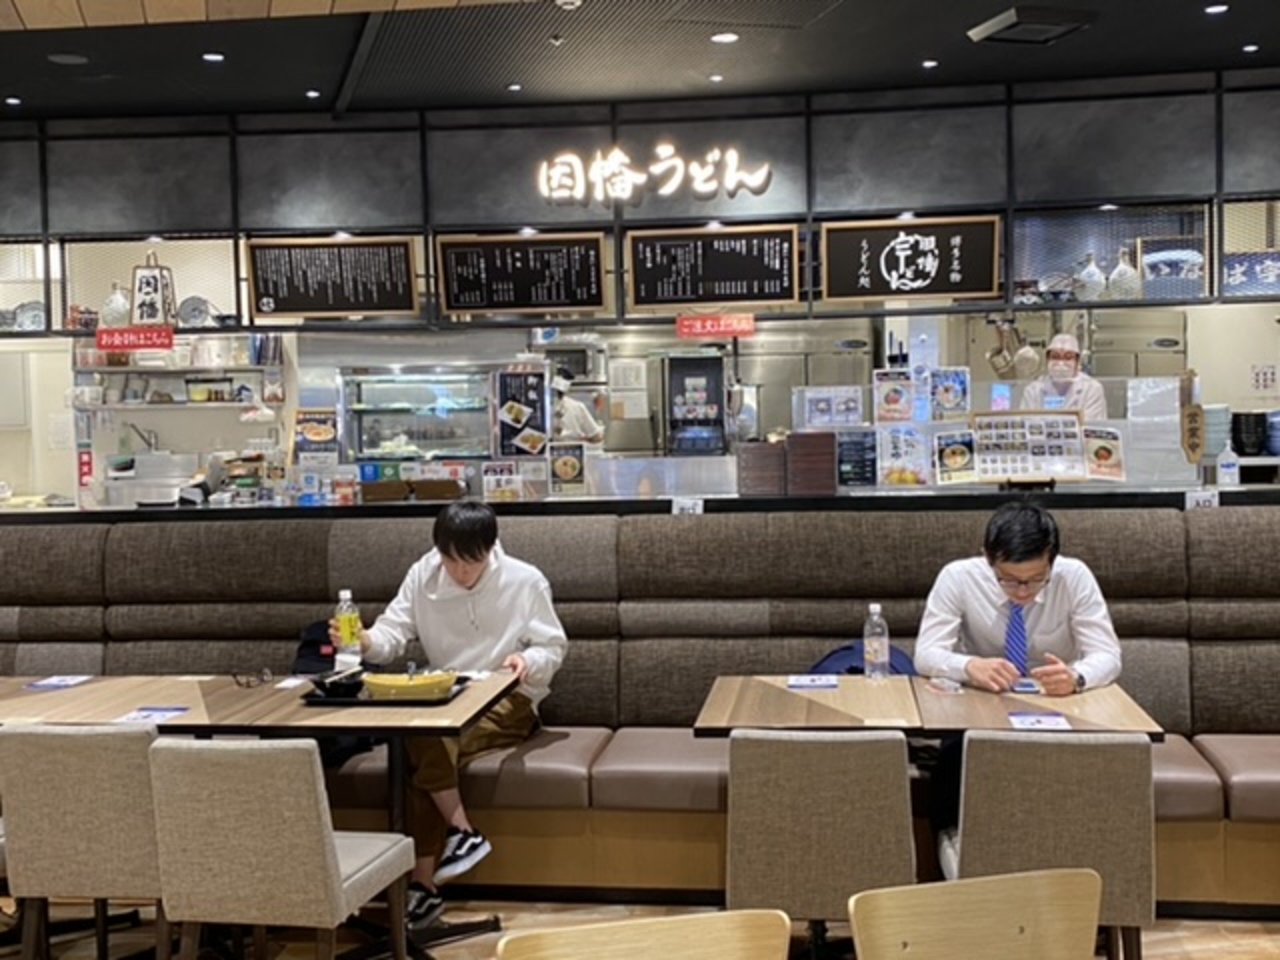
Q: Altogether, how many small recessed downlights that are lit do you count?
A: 9